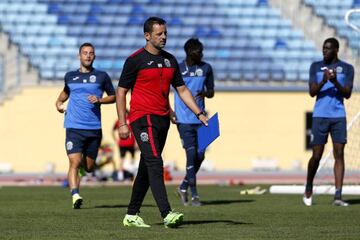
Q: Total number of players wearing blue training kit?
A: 3